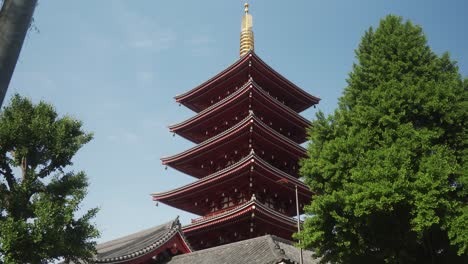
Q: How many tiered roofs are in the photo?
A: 5